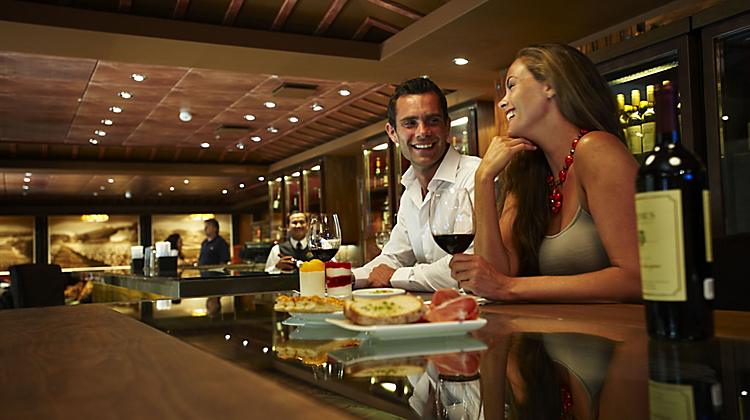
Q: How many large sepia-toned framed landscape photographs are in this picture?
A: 3